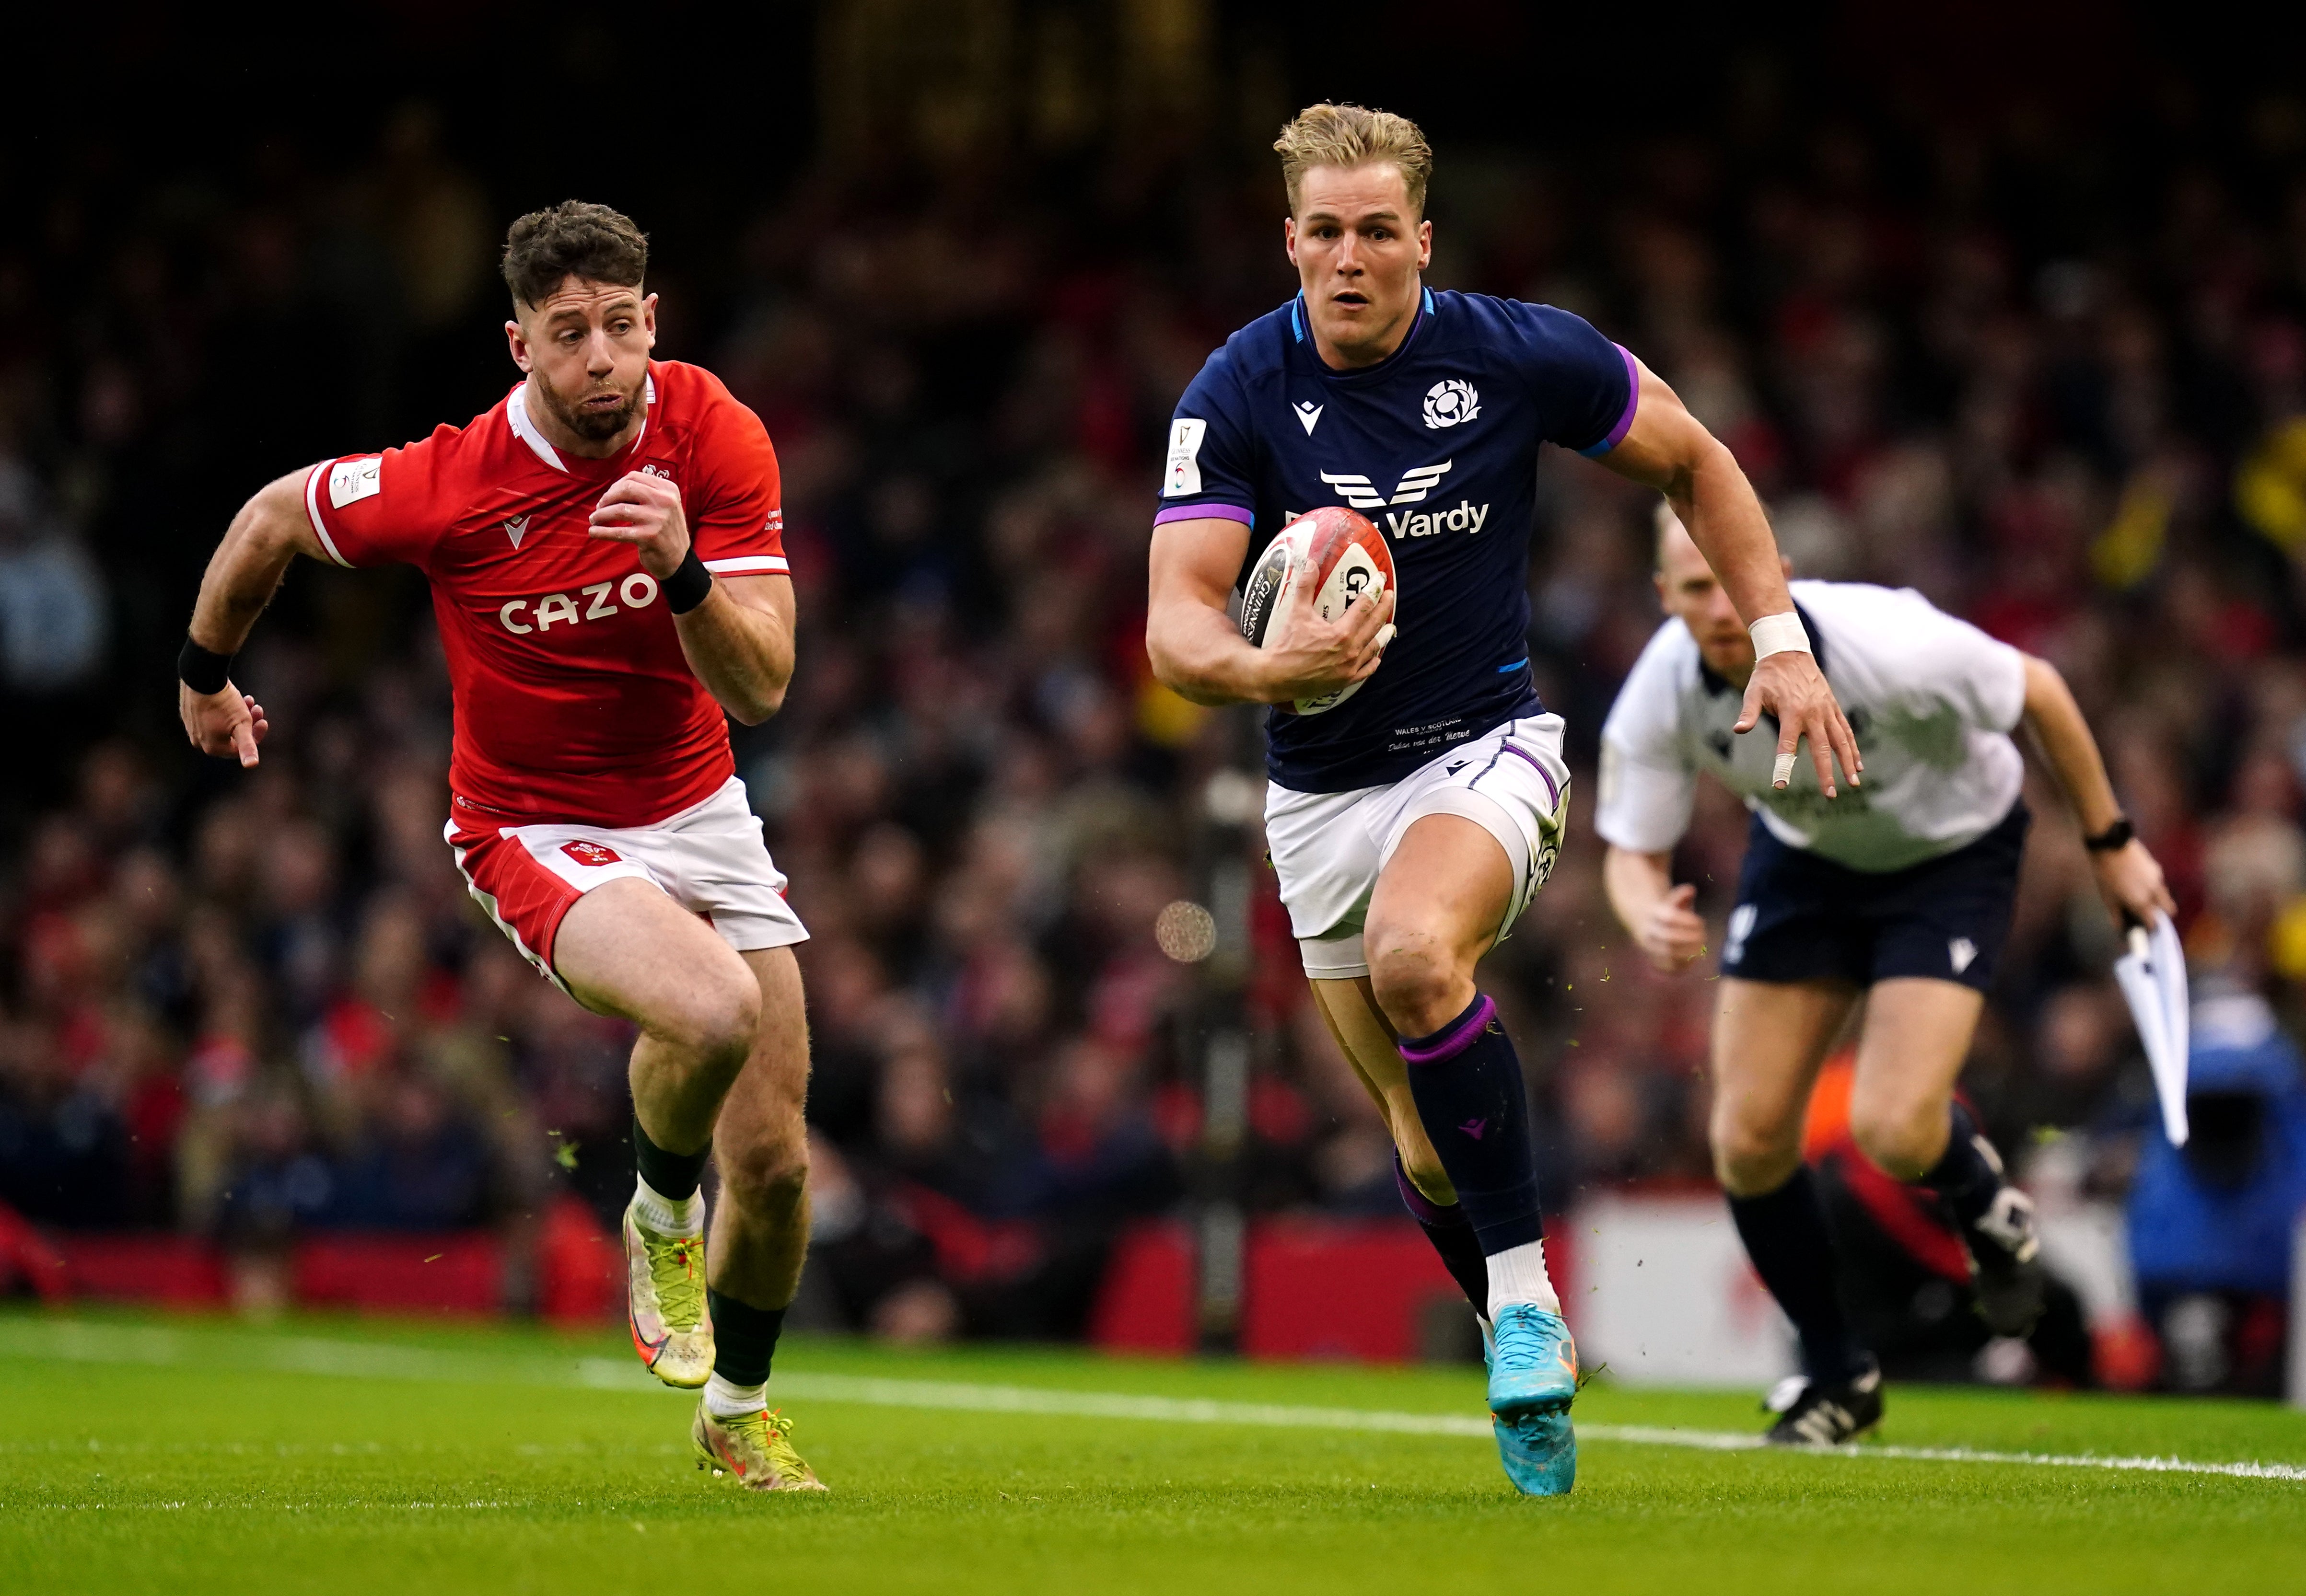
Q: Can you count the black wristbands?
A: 2